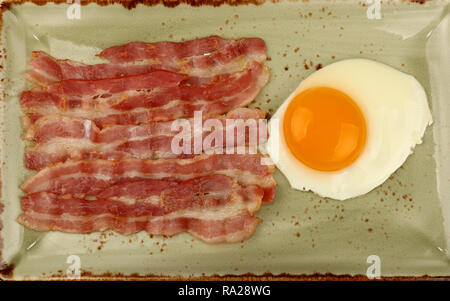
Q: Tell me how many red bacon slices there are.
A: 5